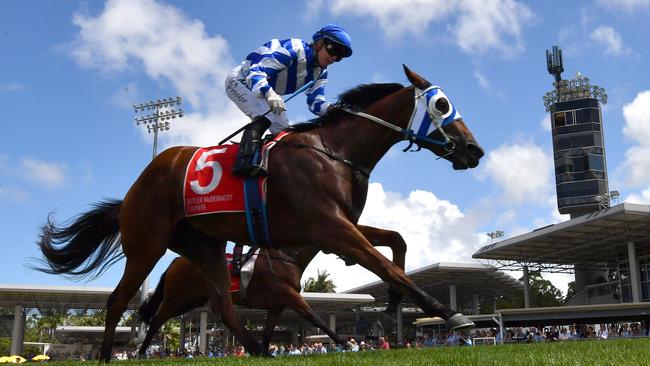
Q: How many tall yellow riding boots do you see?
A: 0